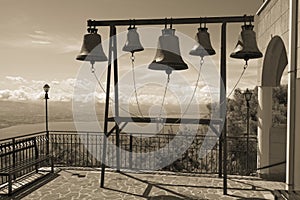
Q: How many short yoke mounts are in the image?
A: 5